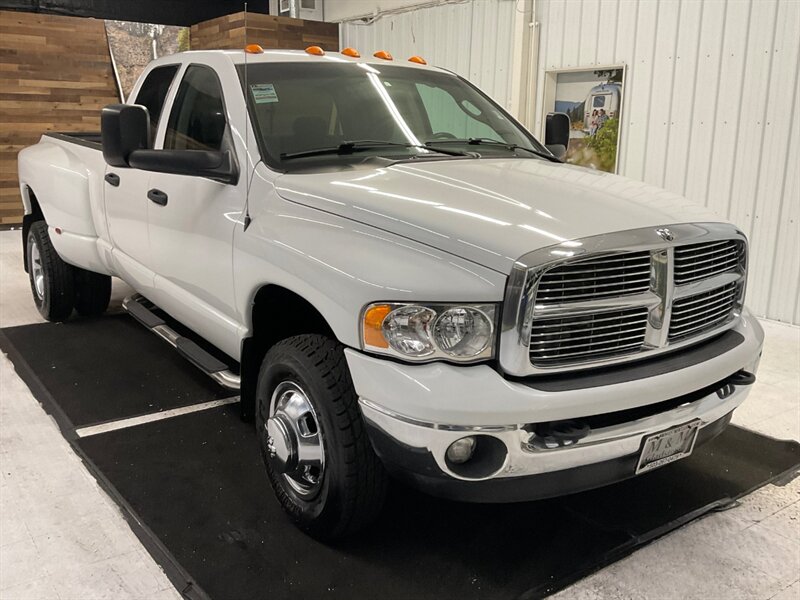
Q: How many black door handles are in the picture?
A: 2